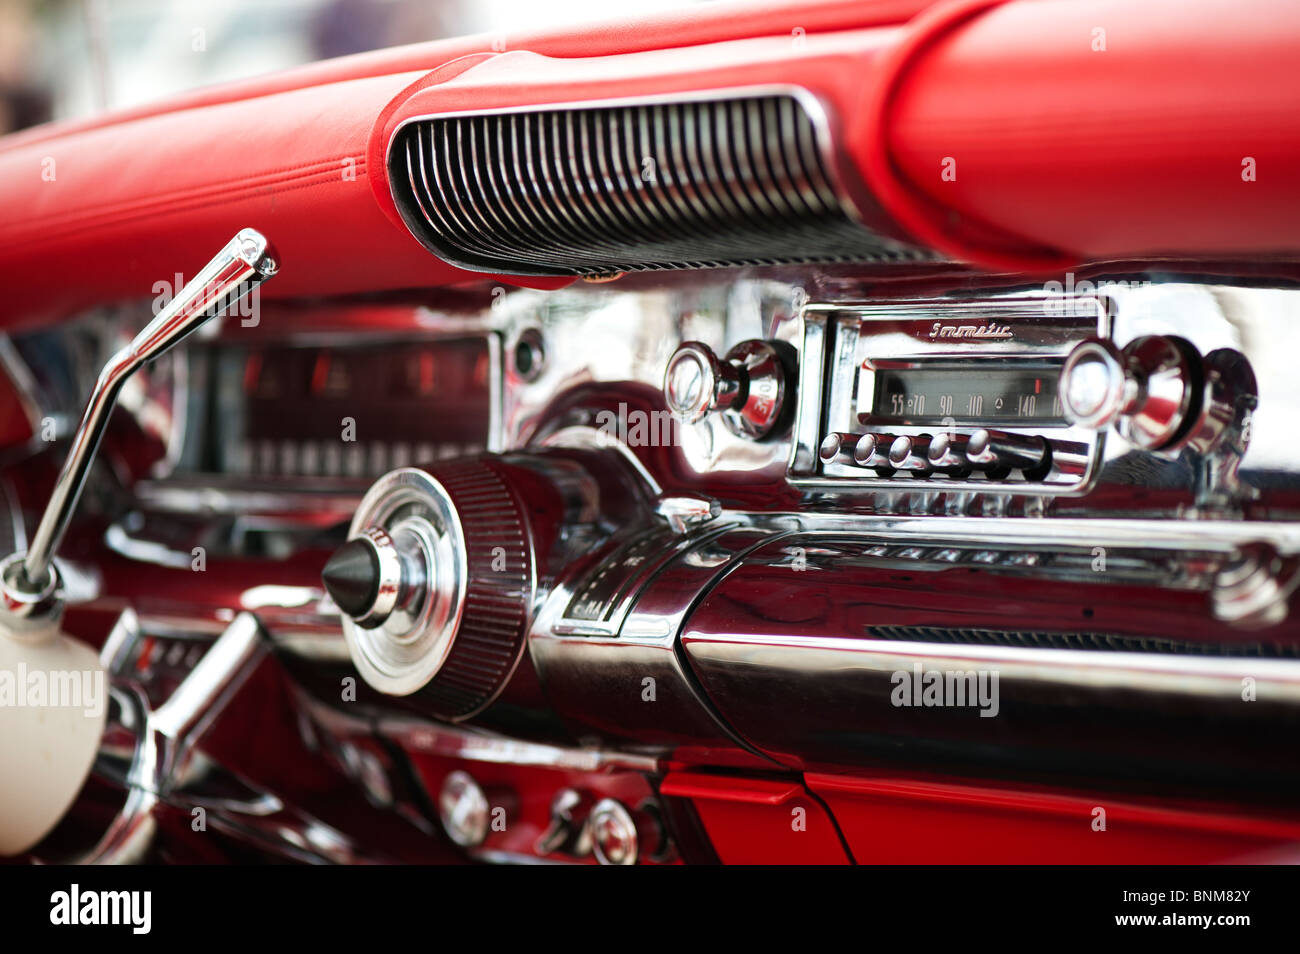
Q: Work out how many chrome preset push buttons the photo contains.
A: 5